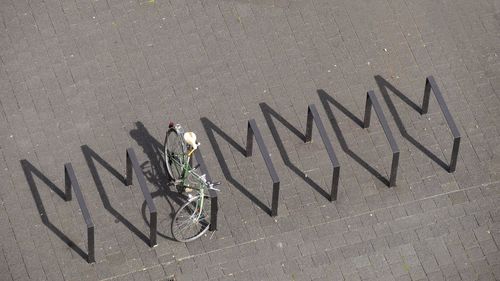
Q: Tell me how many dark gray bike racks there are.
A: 7